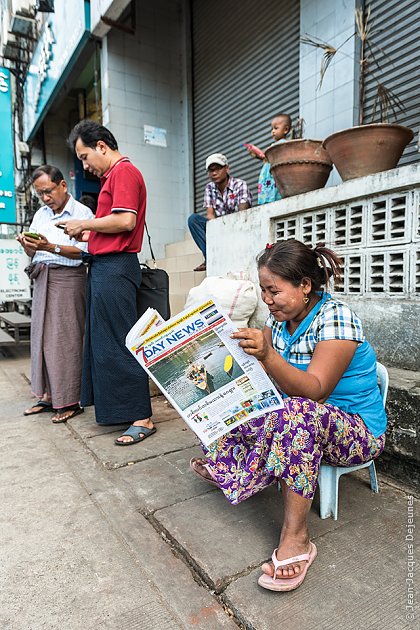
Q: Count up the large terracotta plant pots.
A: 2